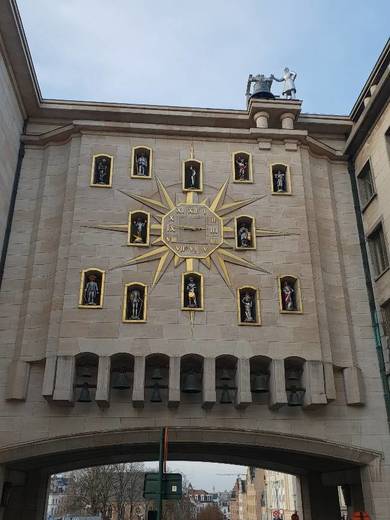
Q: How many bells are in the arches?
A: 11